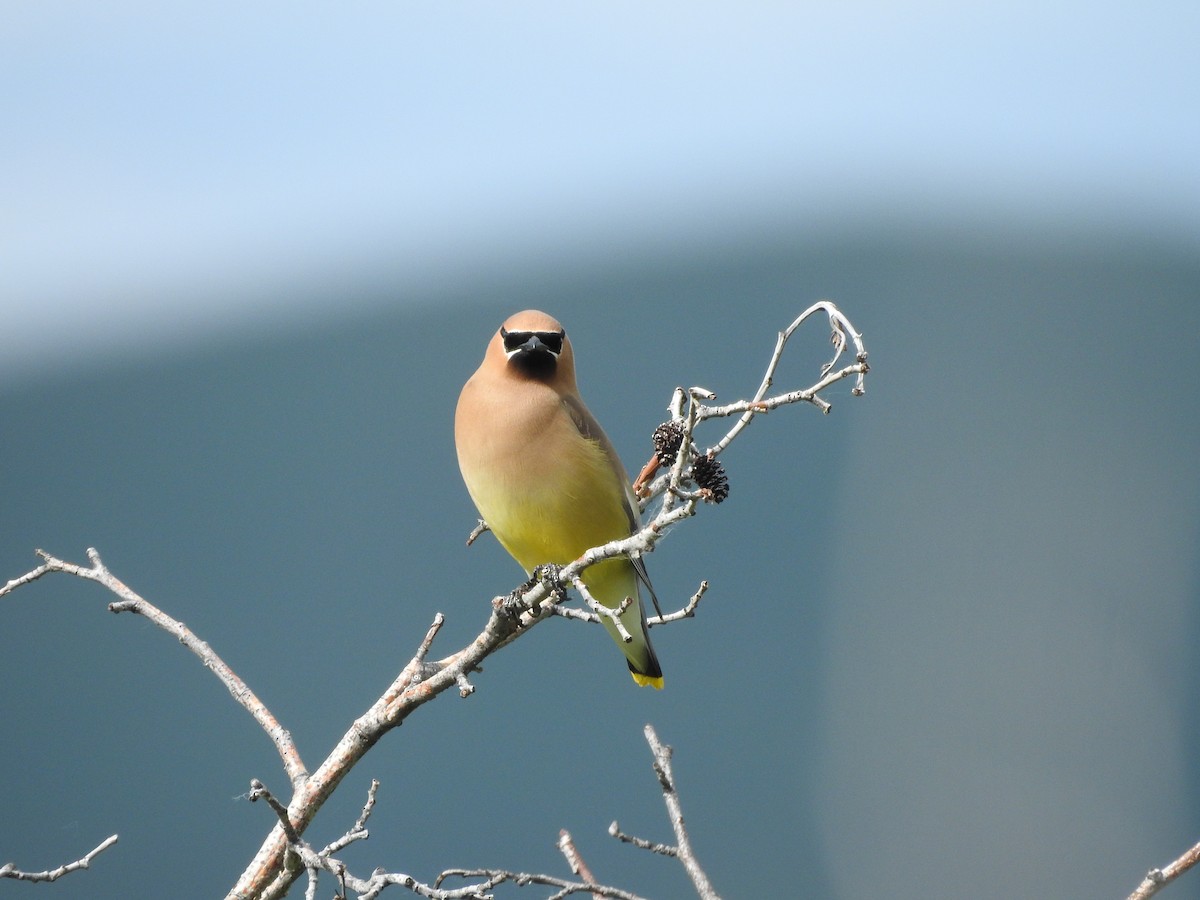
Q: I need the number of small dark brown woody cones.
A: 2